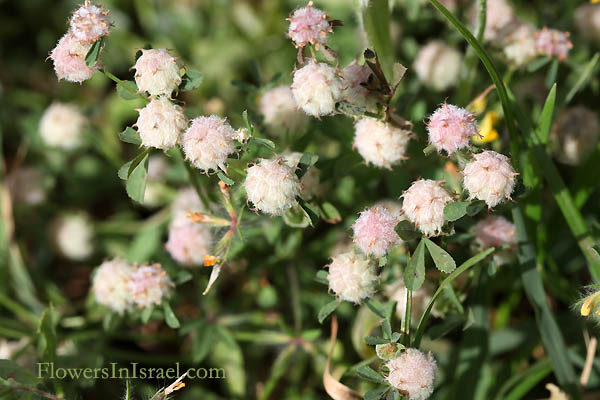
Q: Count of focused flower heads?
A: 15